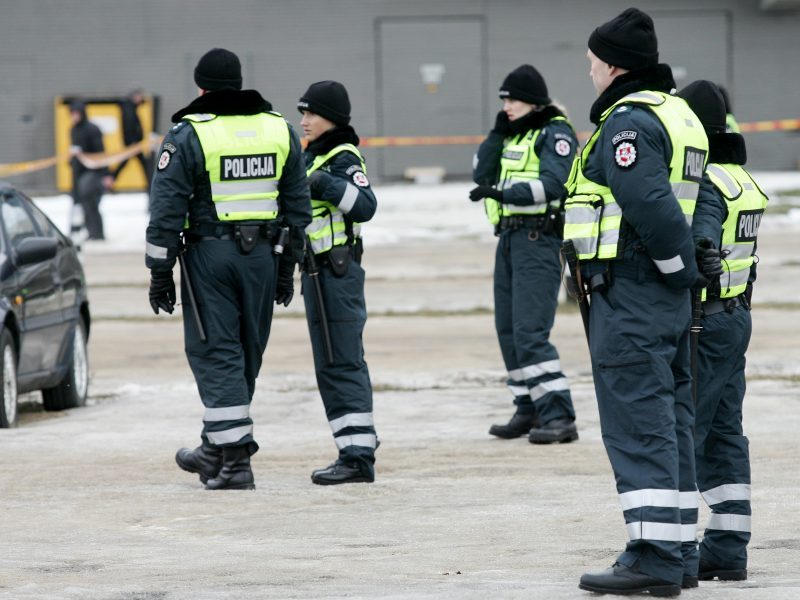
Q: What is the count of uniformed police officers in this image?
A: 5